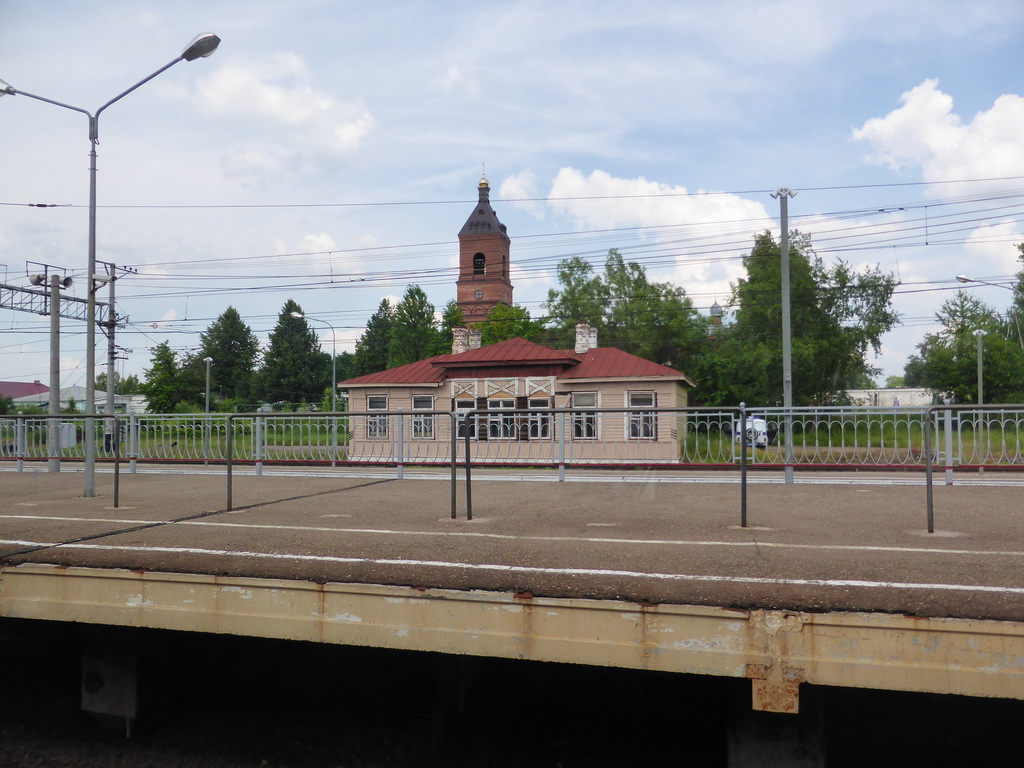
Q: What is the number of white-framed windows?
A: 7